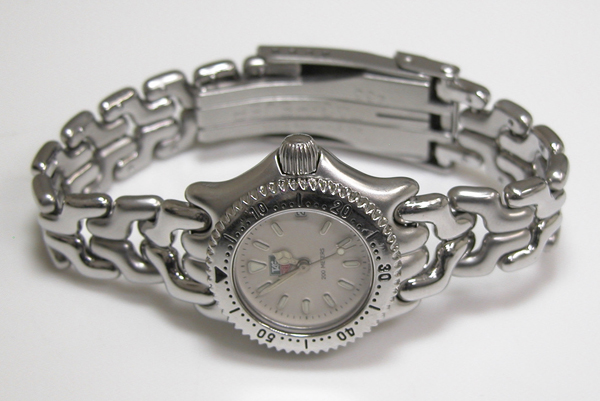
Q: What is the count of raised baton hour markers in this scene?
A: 10